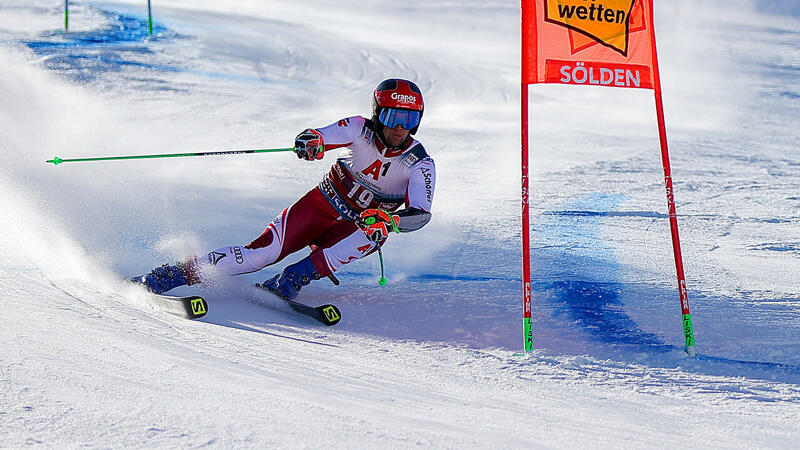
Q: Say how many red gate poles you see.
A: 2